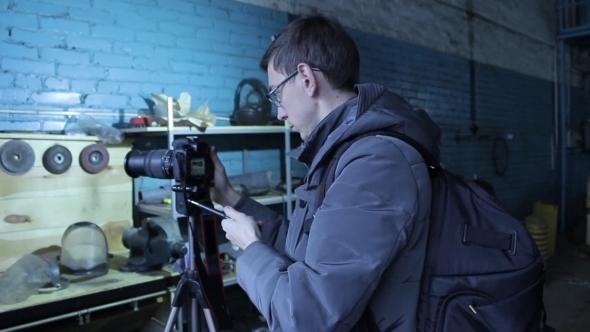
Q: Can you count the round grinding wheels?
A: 3